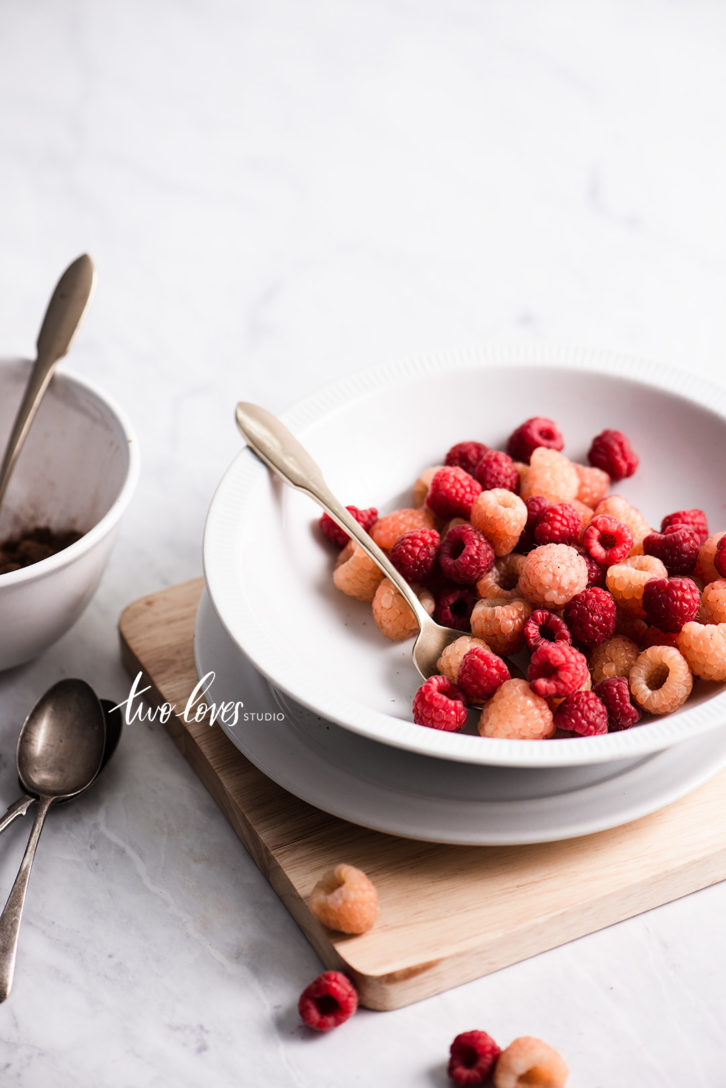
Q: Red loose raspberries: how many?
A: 2